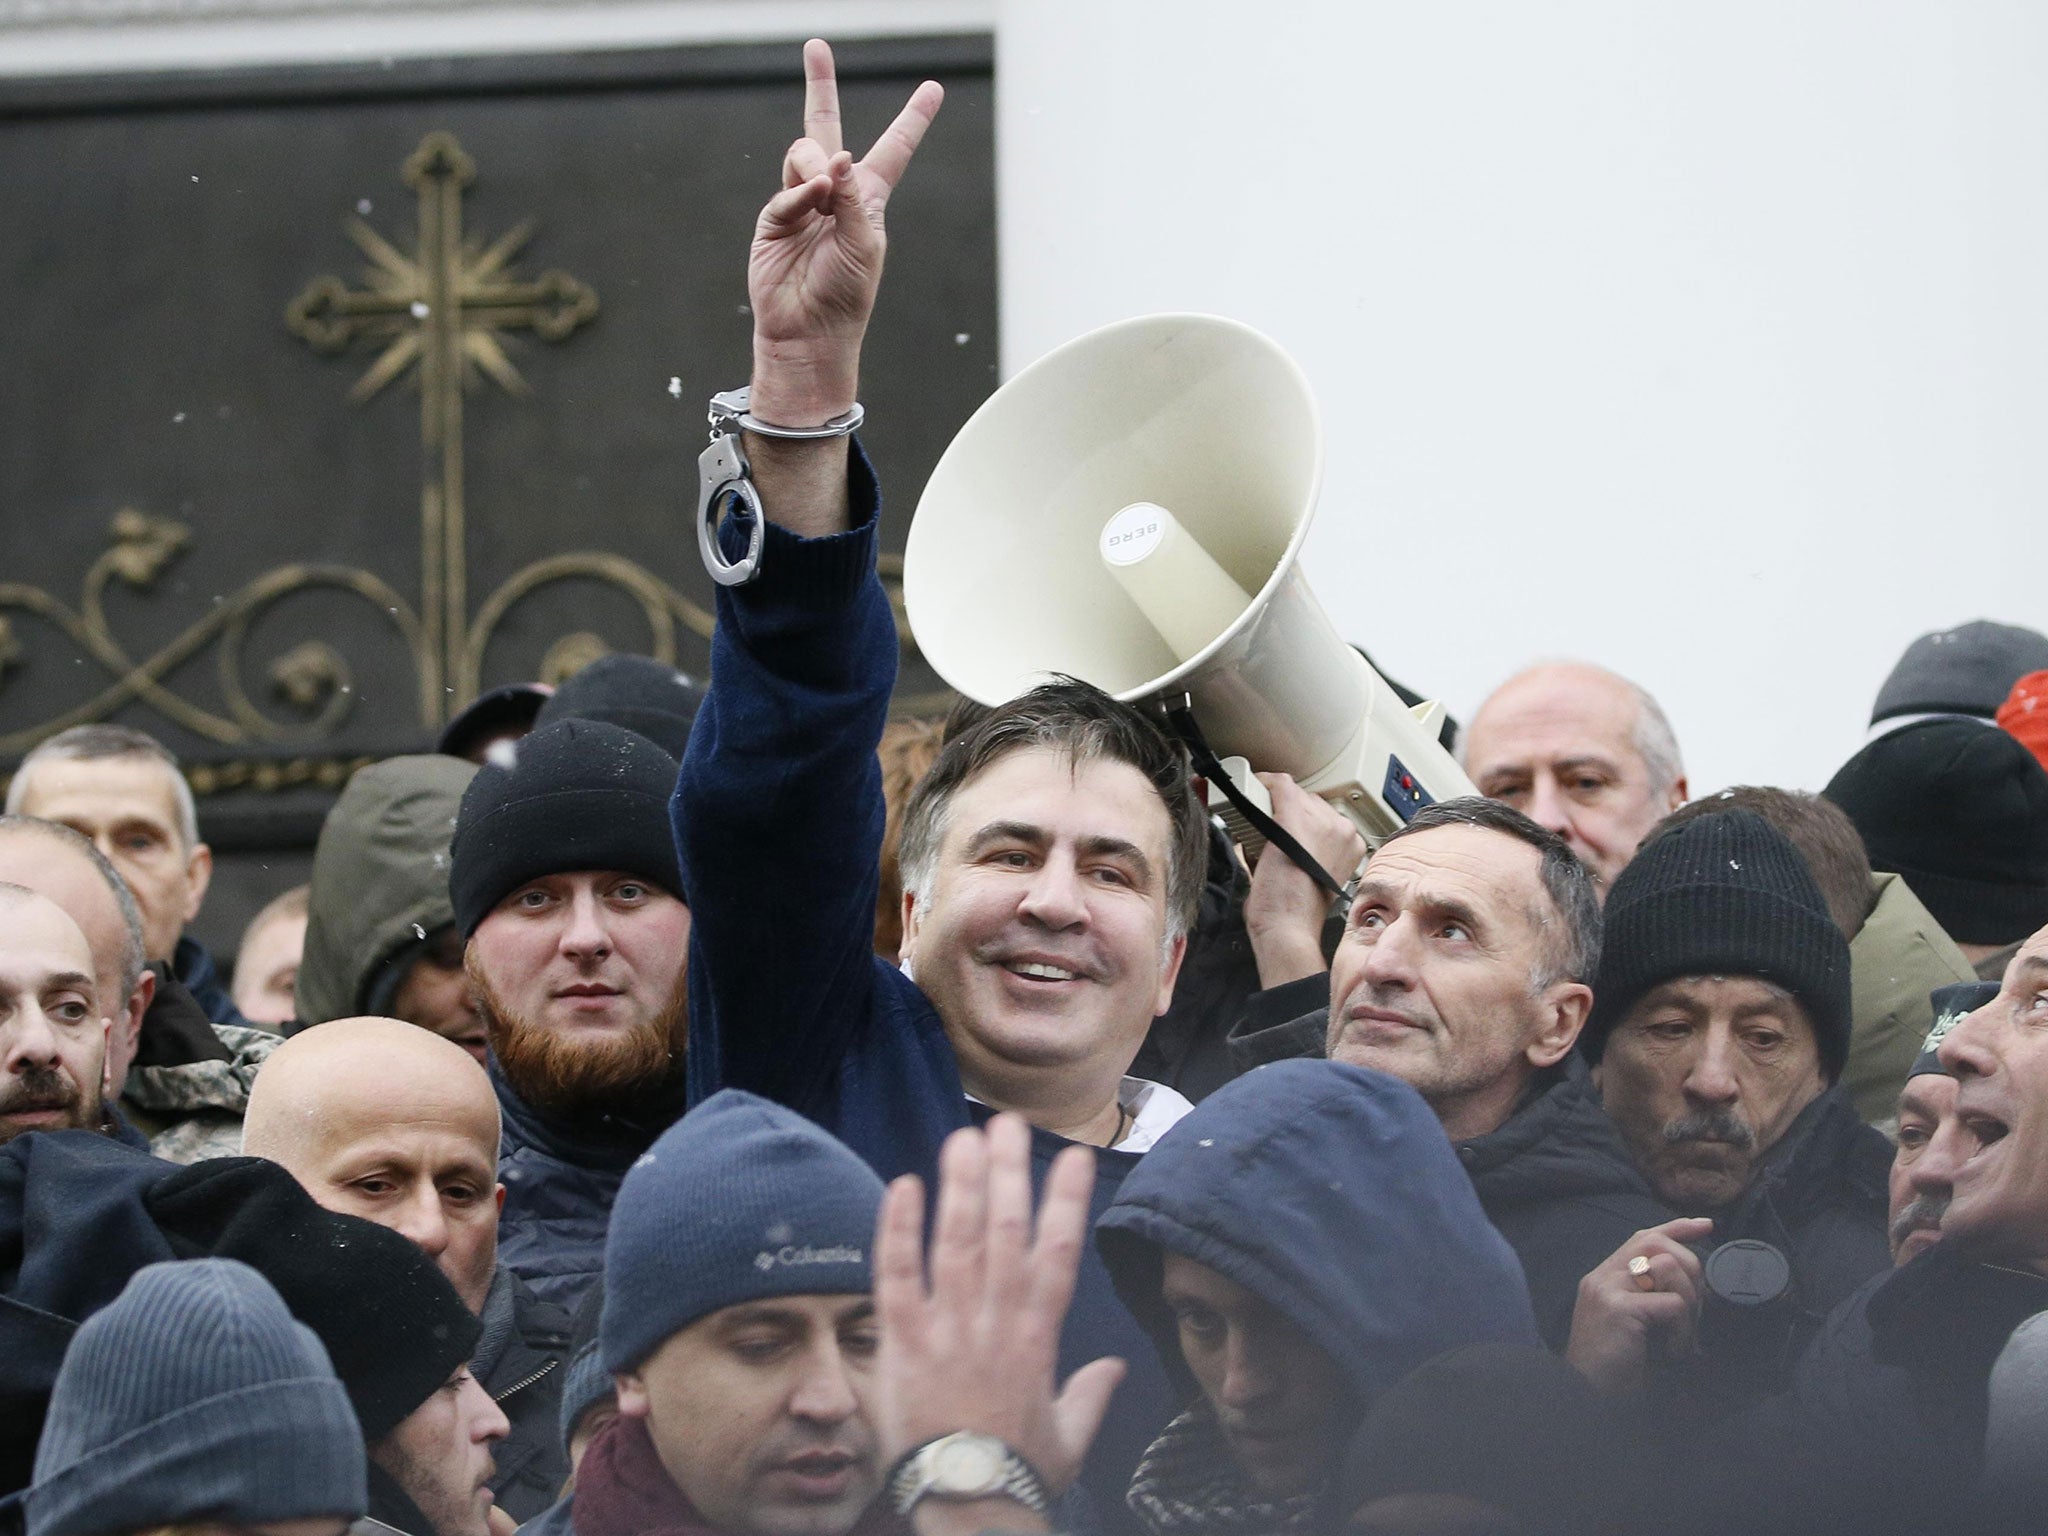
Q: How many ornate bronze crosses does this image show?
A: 1